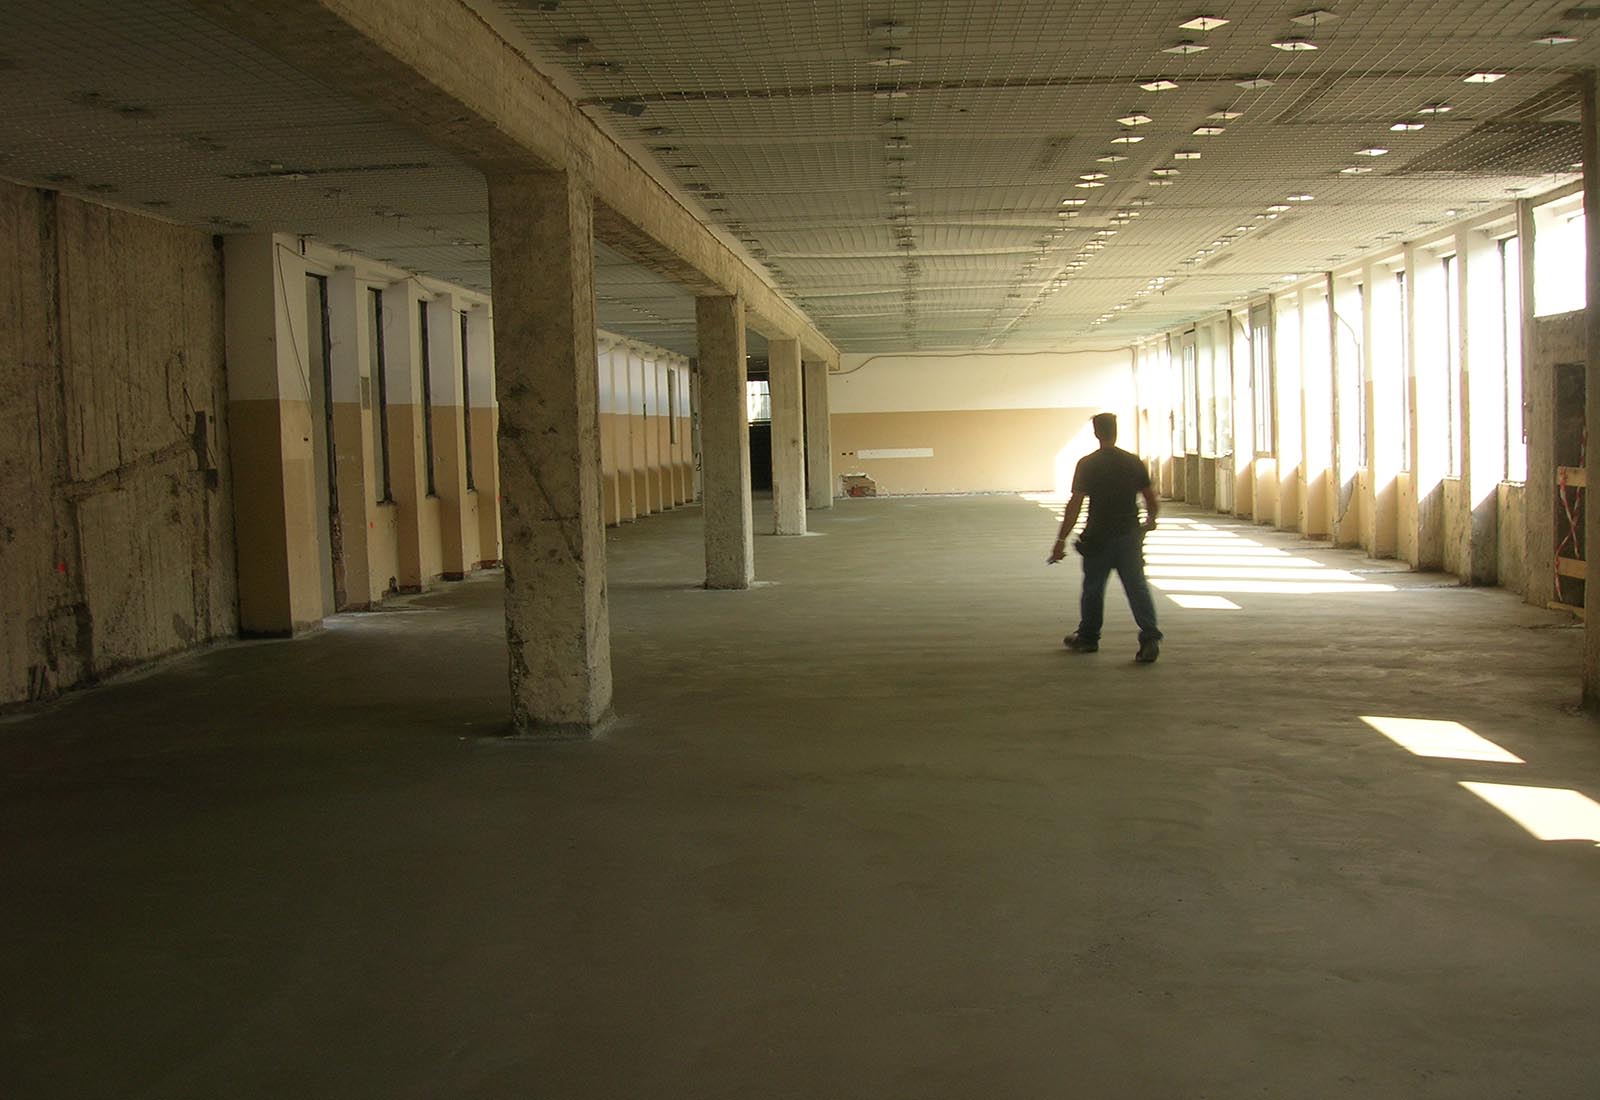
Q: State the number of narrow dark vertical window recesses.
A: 4